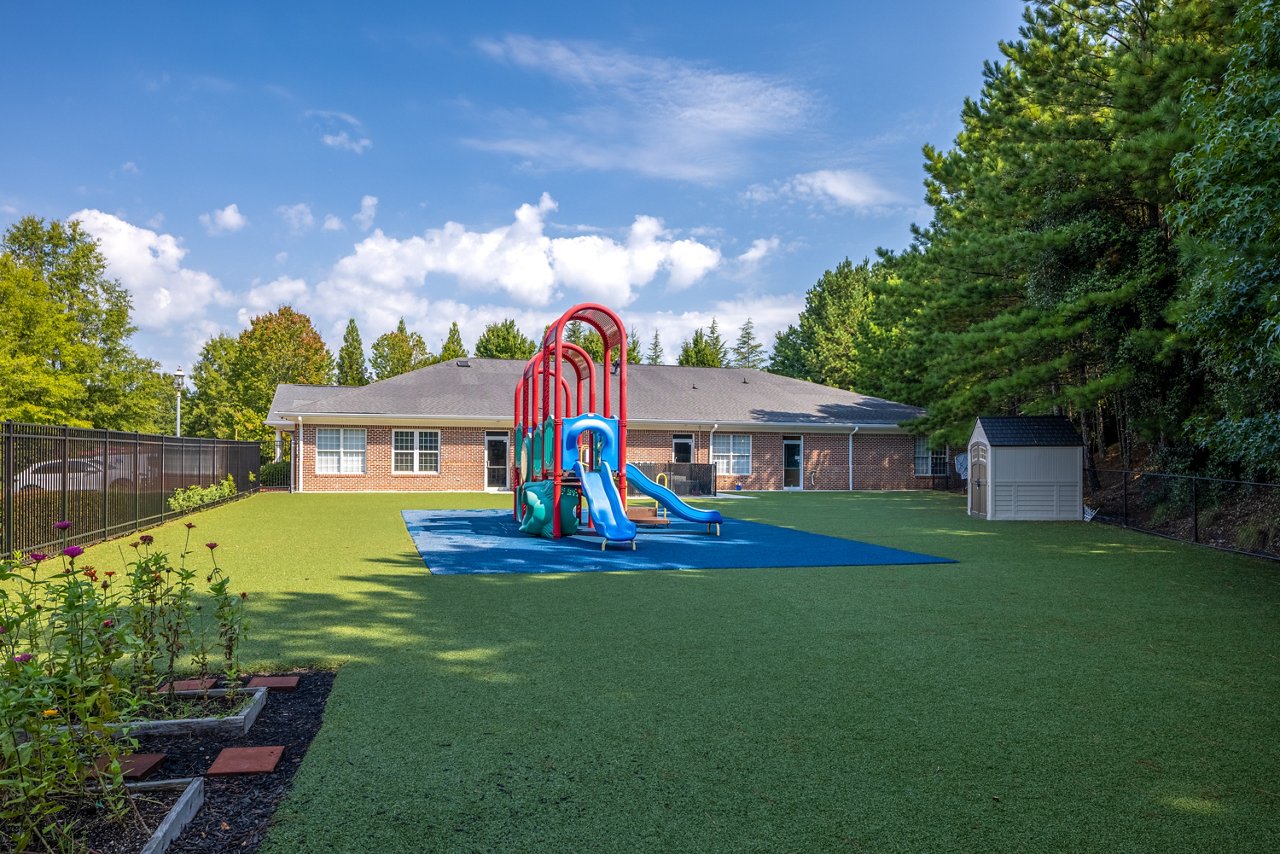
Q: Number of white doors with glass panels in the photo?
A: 3